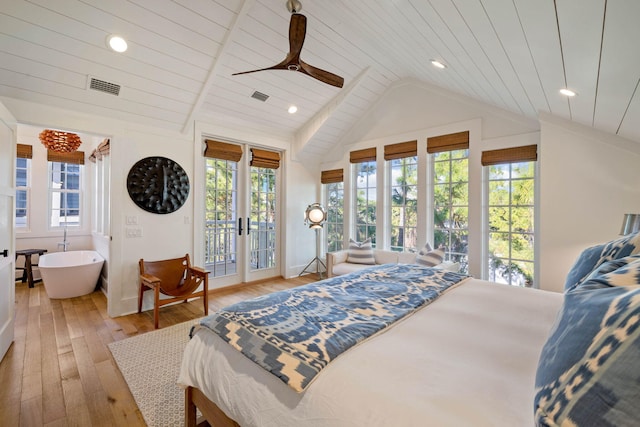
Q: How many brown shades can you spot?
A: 9